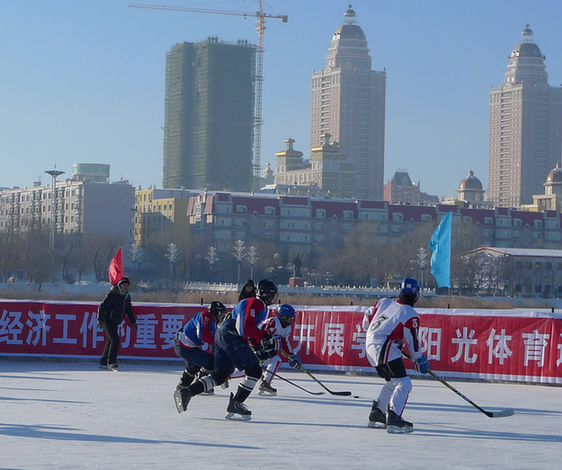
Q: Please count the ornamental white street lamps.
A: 6